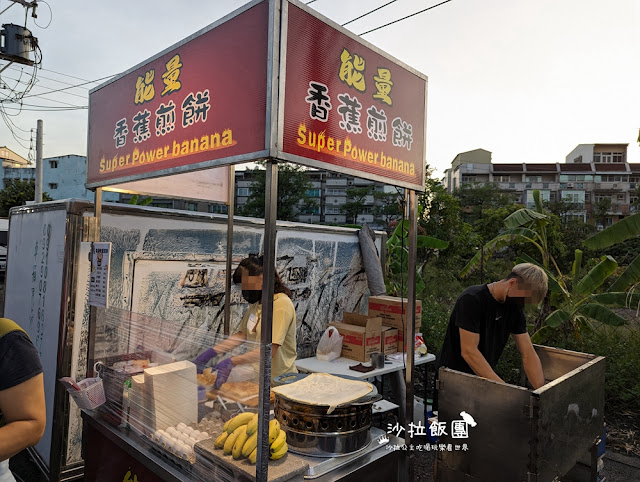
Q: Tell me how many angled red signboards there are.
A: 2